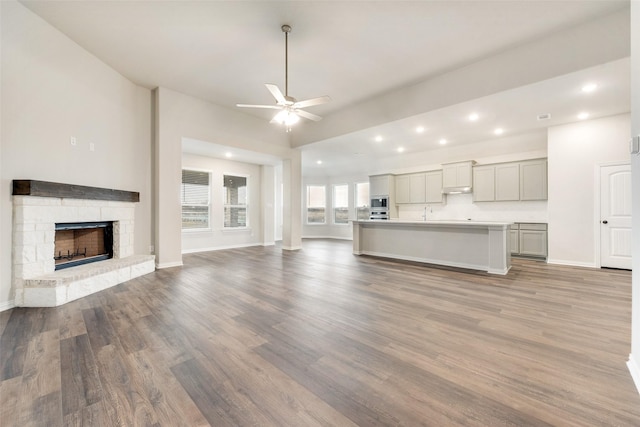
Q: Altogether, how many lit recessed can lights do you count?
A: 10